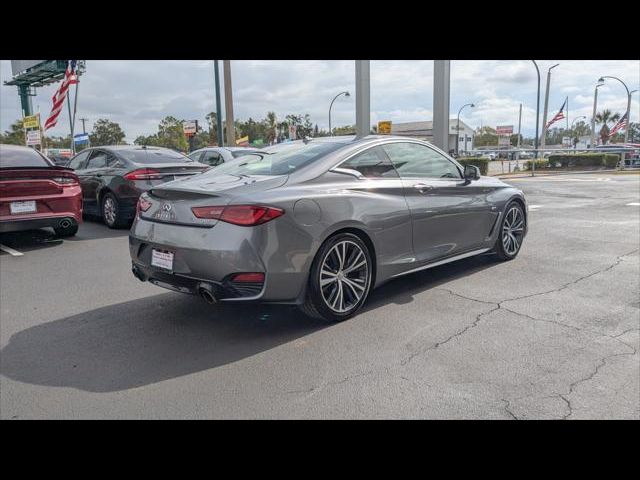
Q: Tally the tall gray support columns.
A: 2